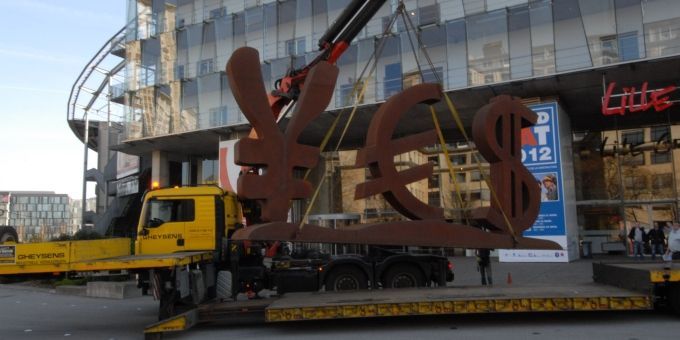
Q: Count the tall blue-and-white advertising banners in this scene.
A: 1